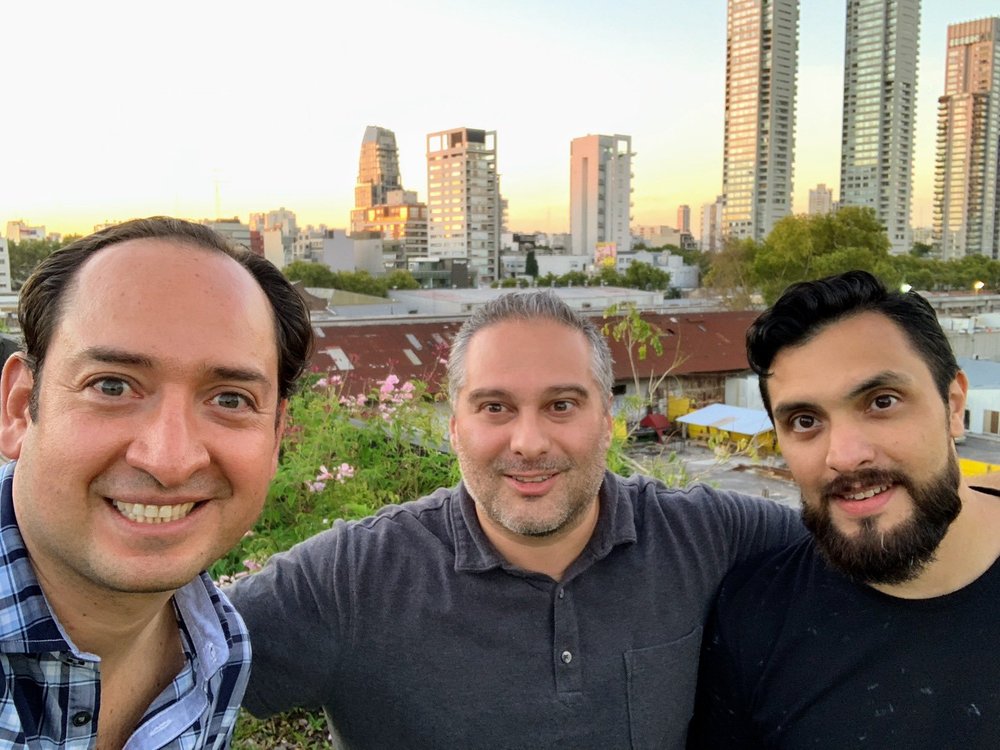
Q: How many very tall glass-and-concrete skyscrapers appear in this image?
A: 3